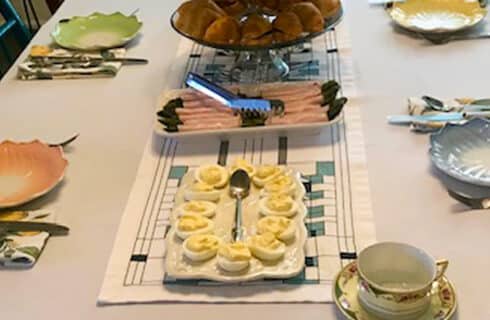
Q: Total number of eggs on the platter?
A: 12